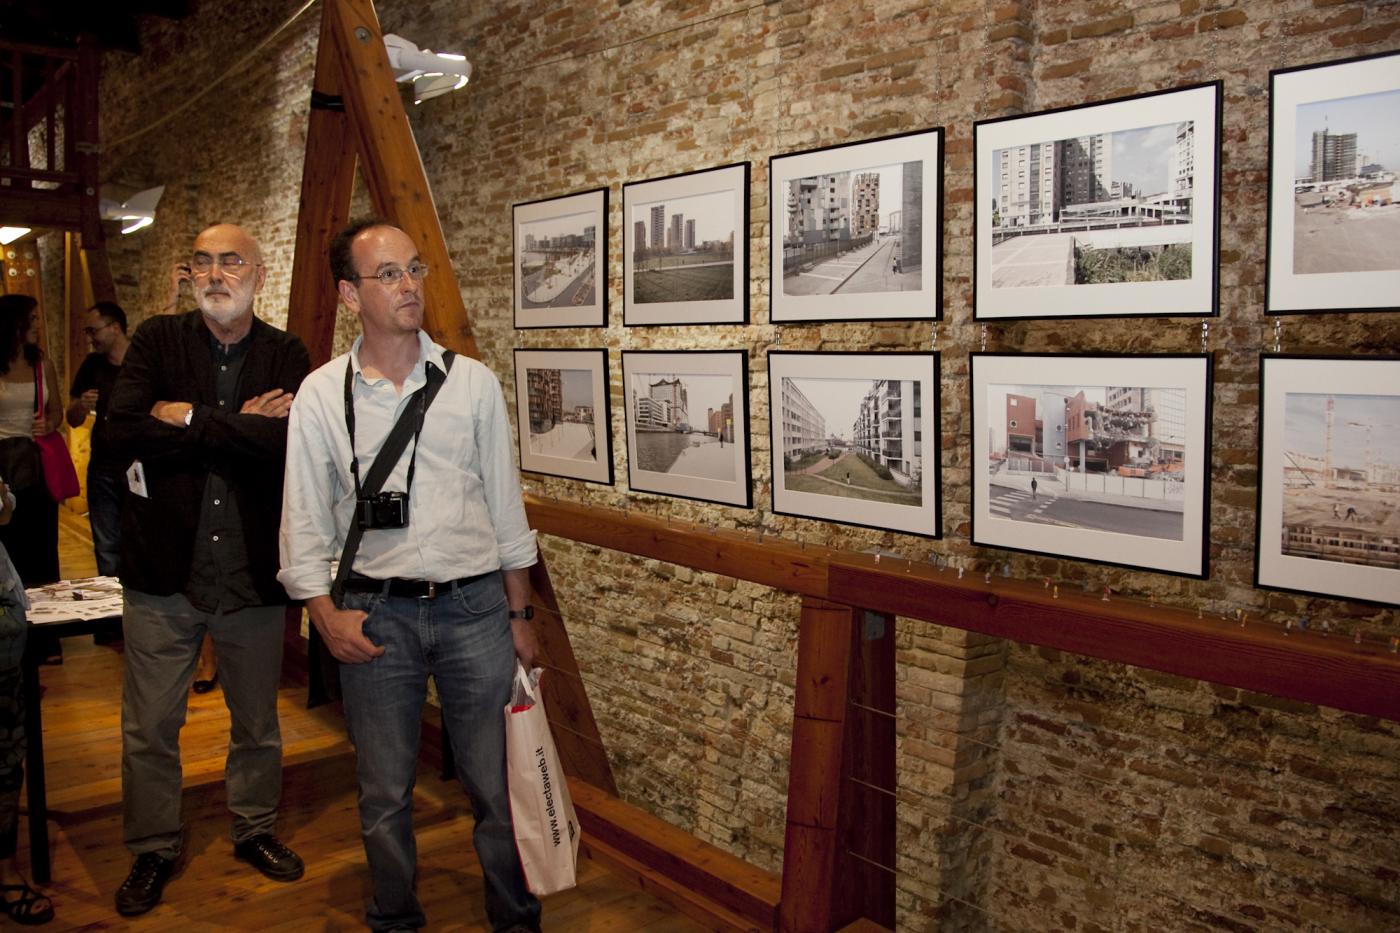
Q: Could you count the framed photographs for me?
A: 10